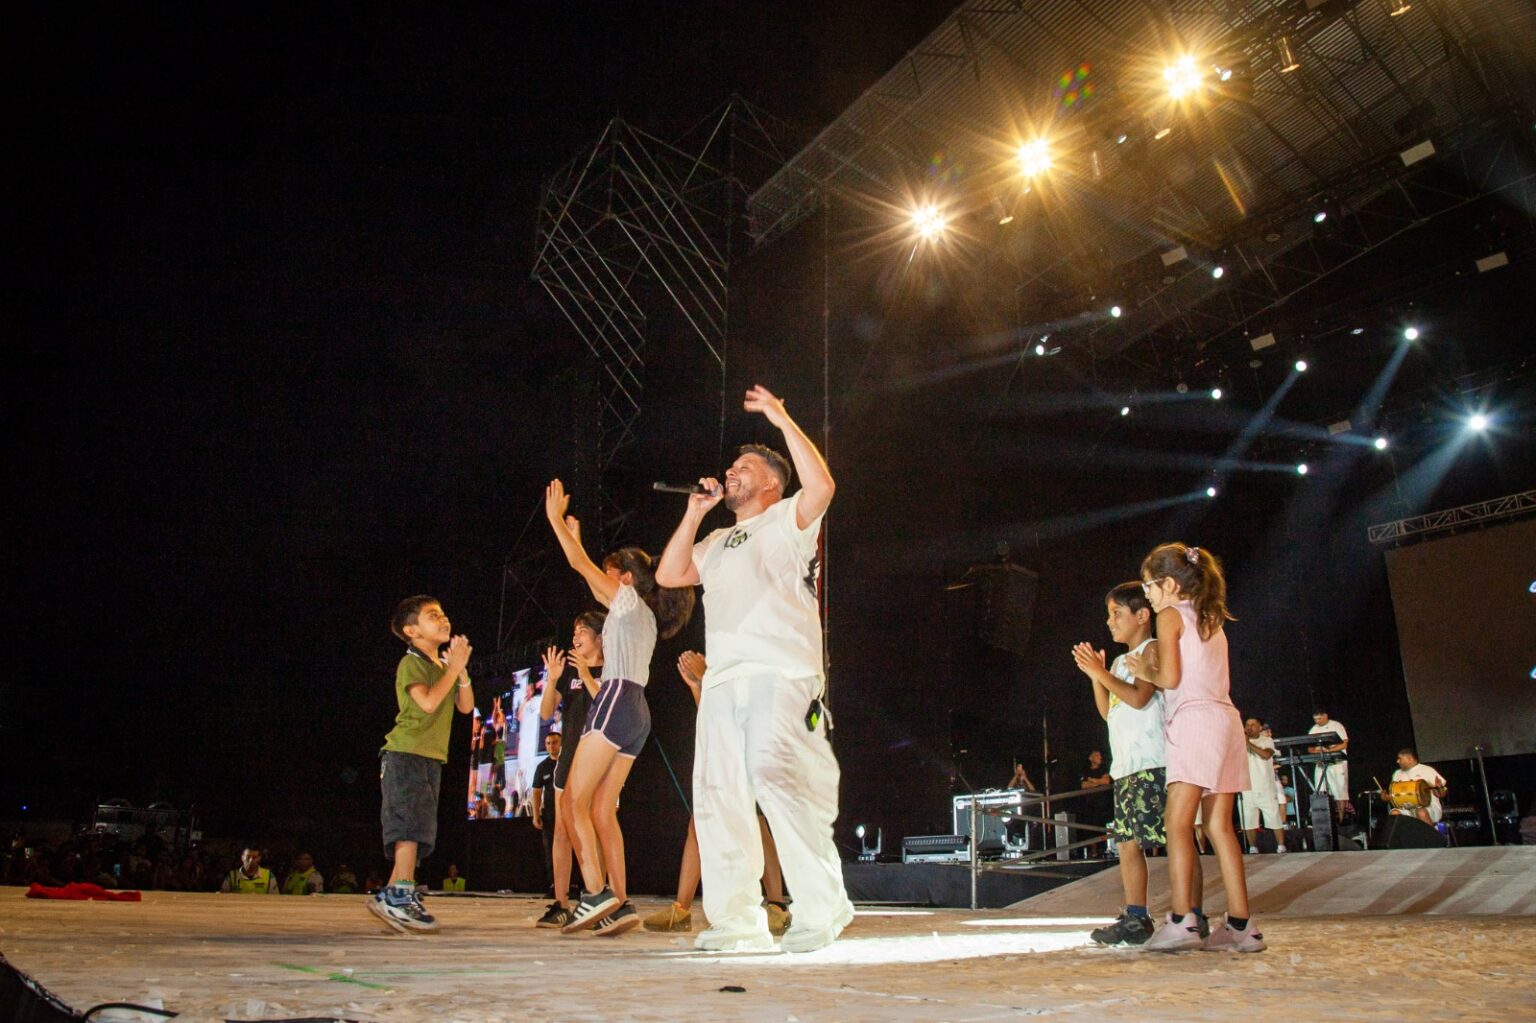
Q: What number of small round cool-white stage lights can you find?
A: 12